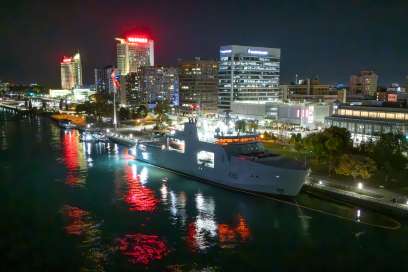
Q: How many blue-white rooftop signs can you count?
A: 2